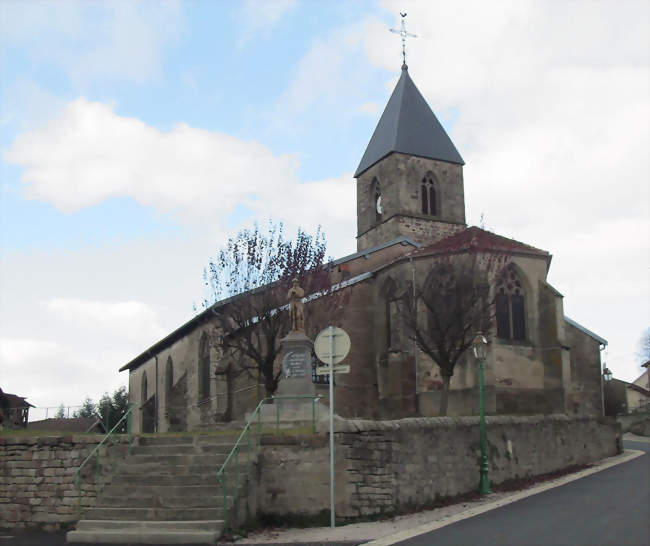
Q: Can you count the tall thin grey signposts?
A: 1